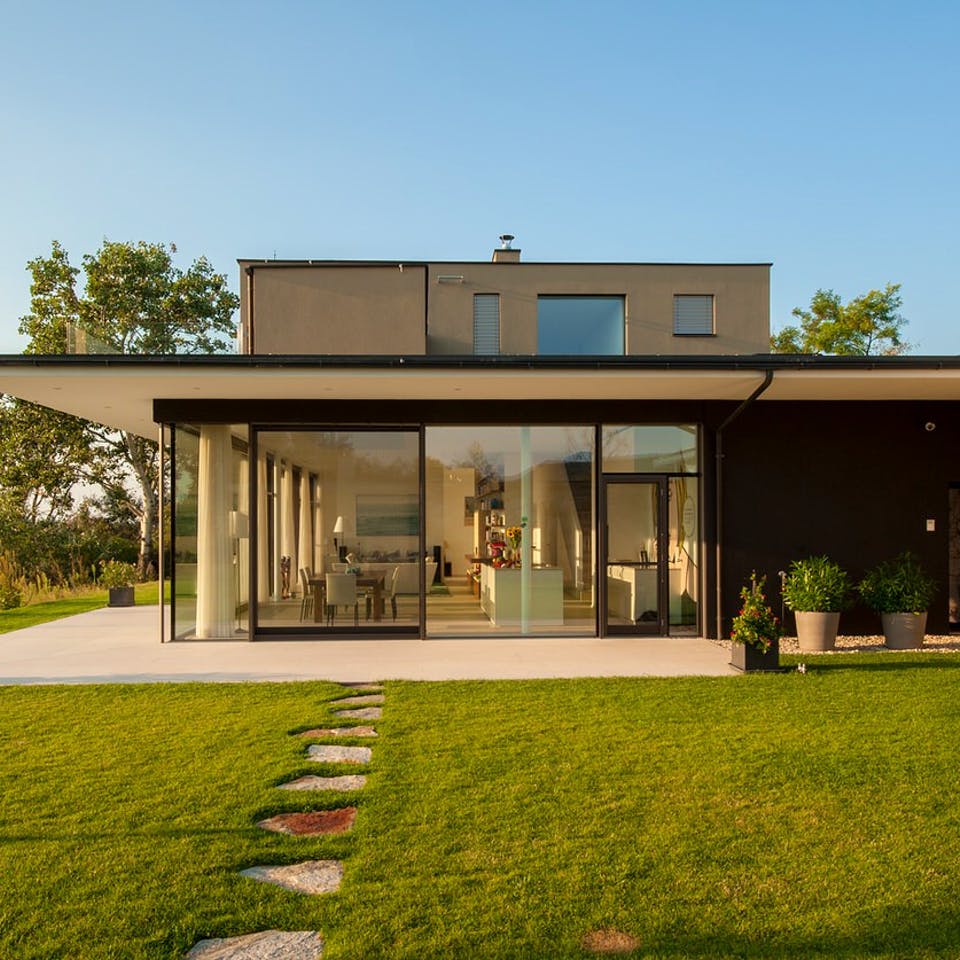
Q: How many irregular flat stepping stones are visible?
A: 9